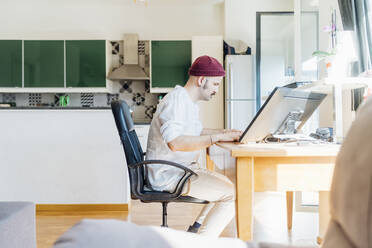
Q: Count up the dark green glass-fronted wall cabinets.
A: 4